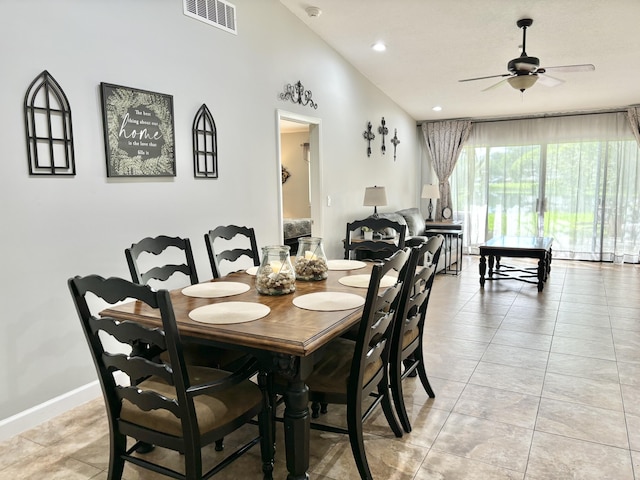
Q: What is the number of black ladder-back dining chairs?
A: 6